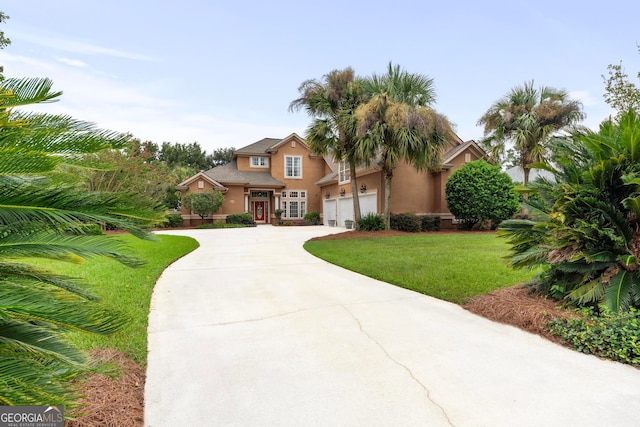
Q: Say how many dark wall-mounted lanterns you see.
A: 3